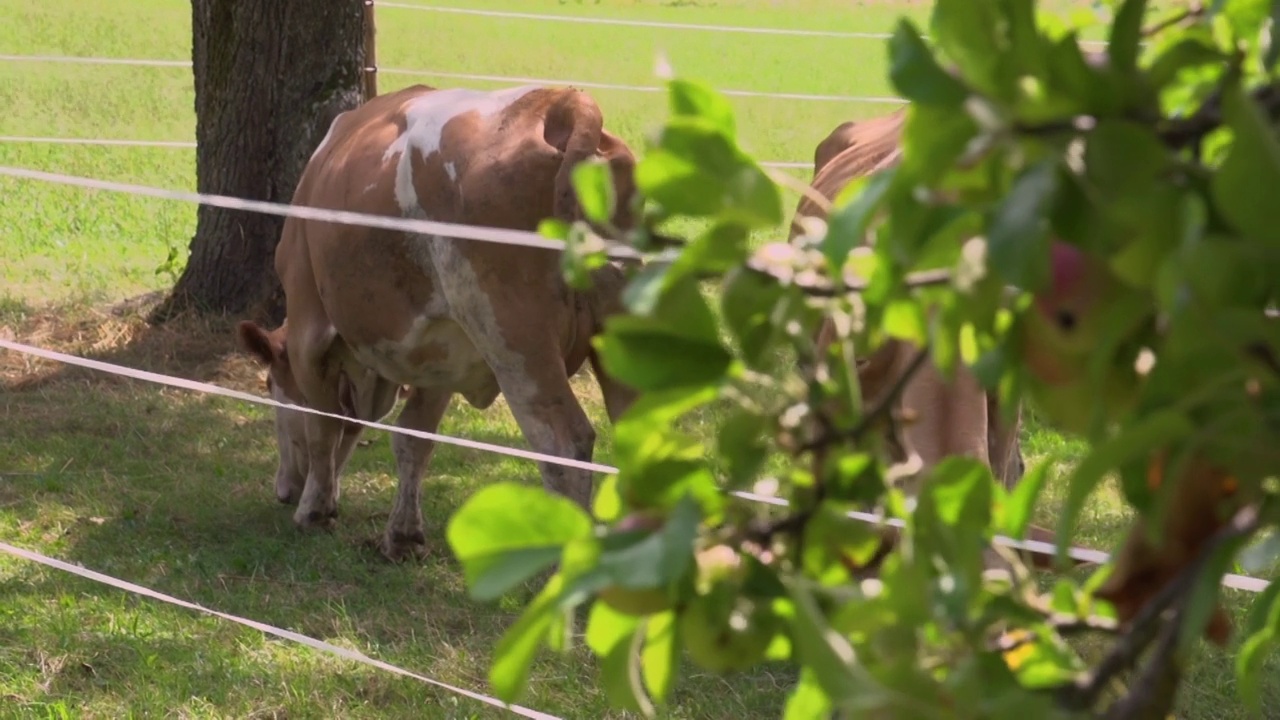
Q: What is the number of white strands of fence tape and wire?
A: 6